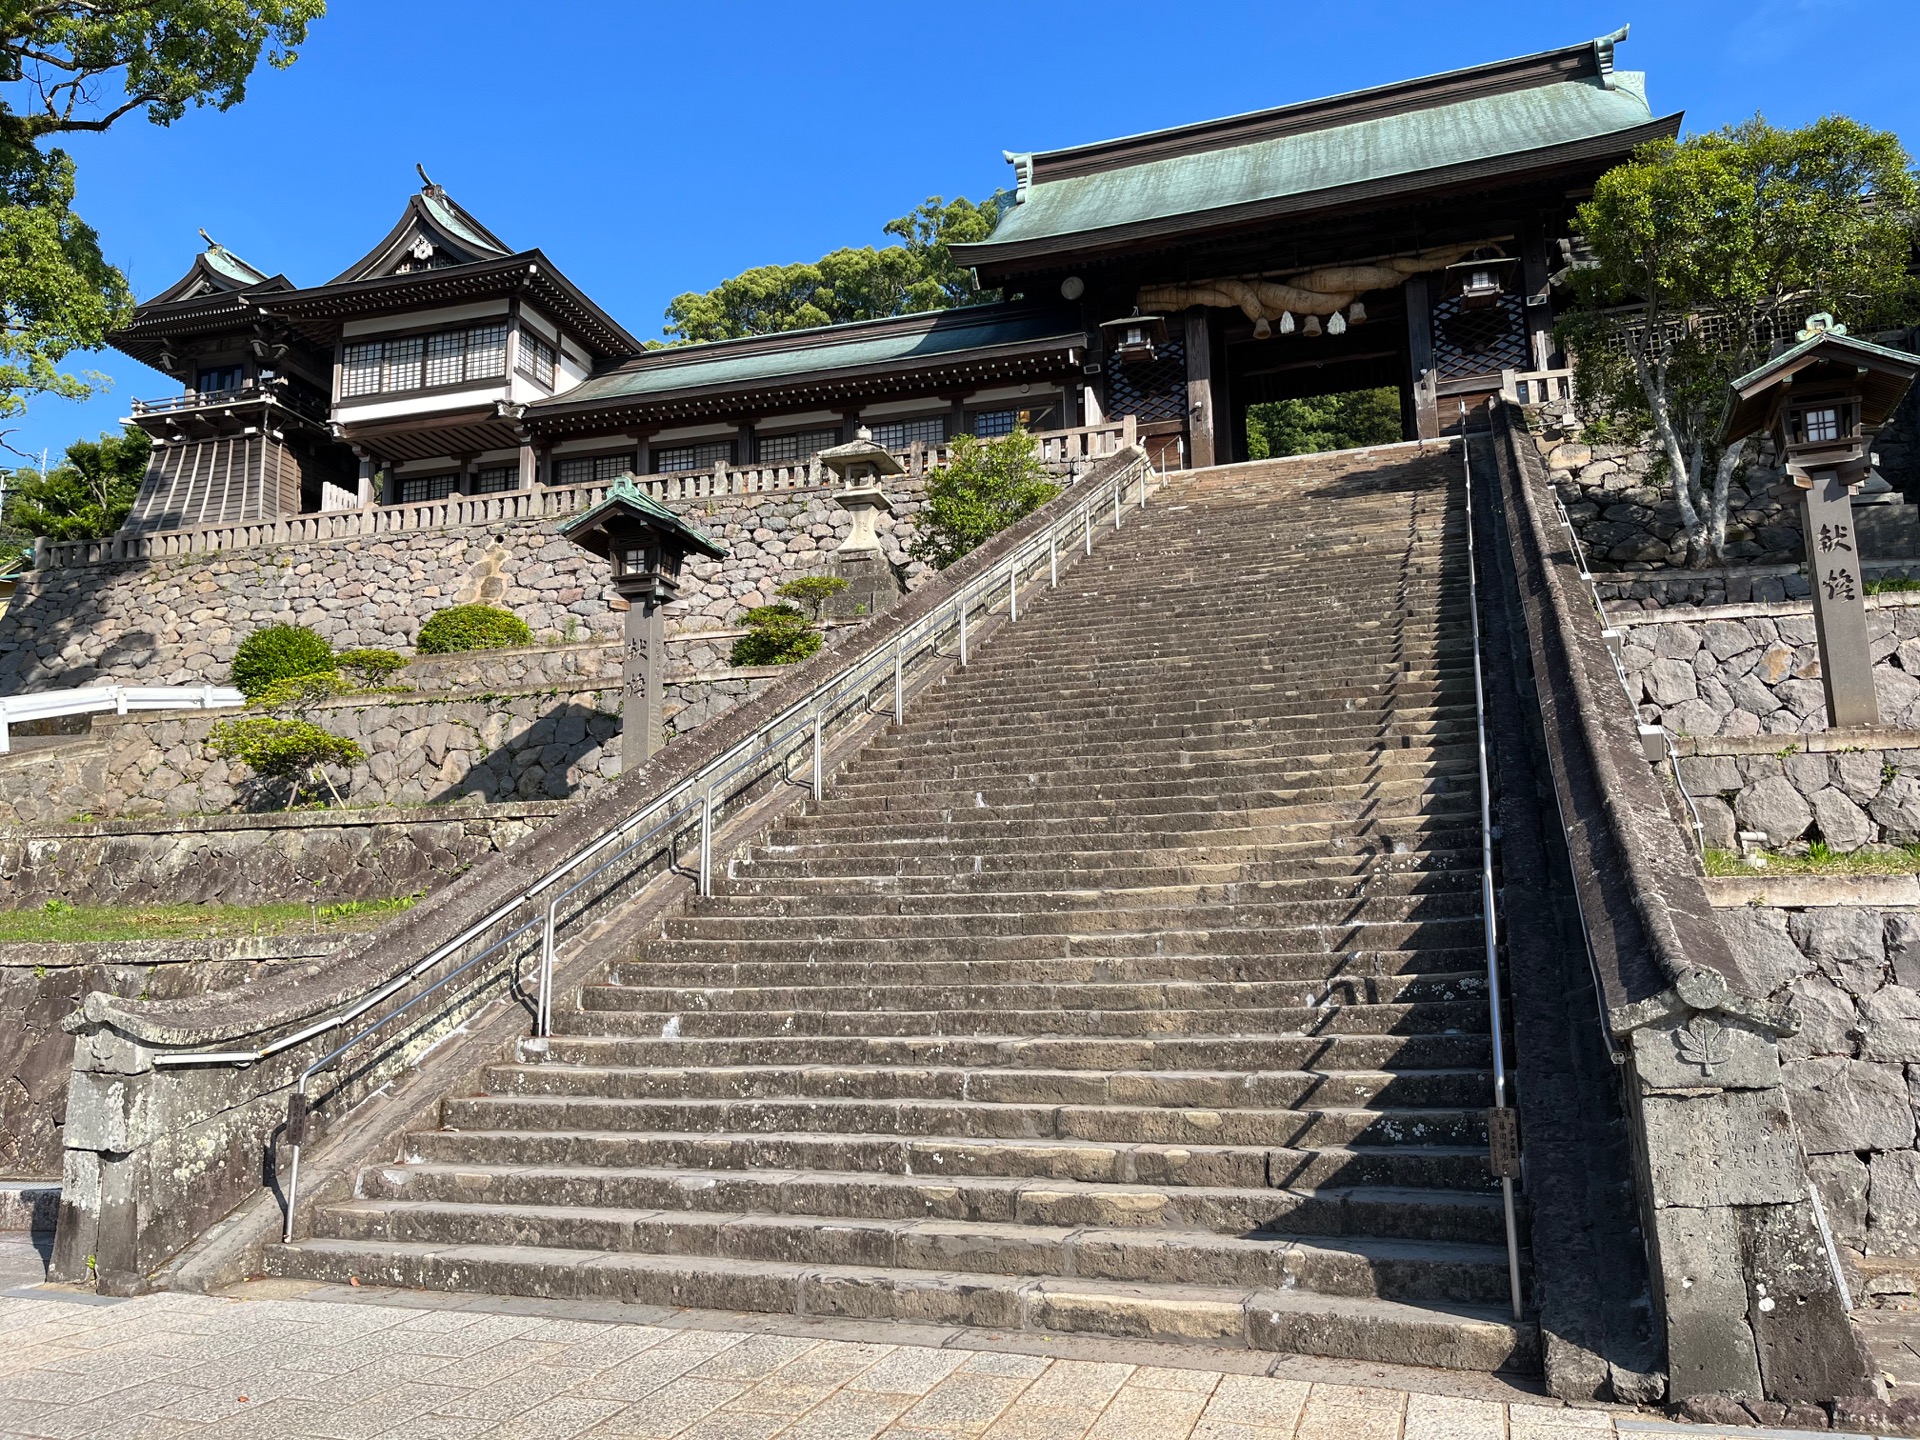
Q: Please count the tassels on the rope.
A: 5